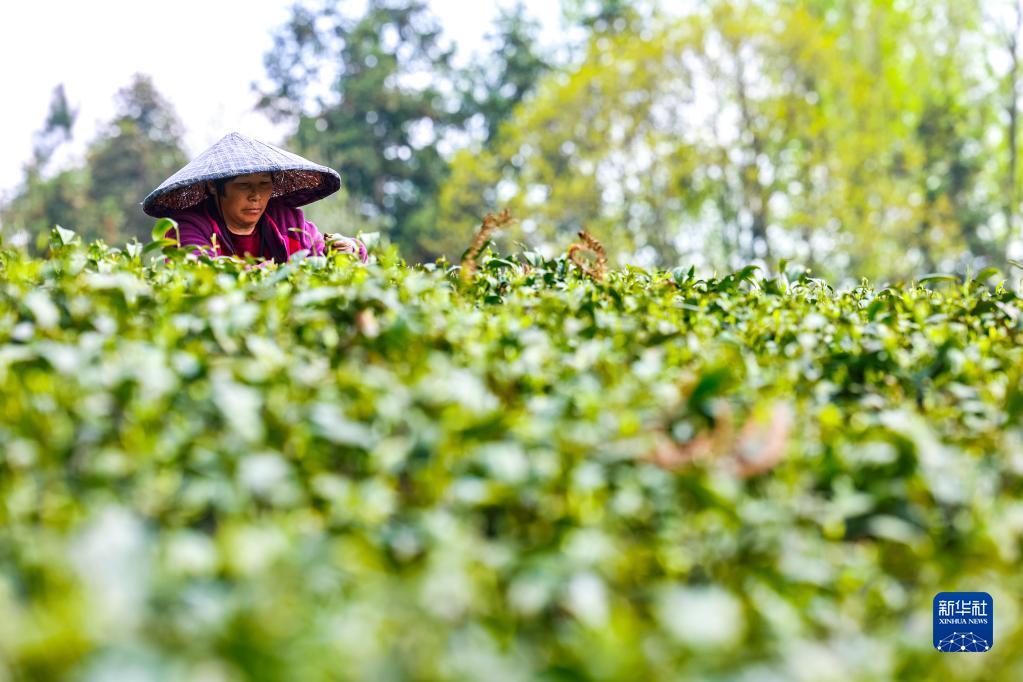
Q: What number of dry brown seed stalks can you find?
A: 2